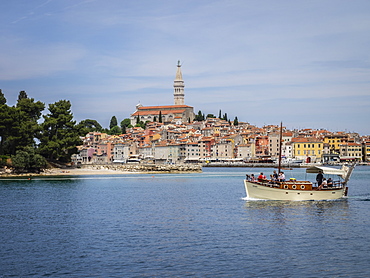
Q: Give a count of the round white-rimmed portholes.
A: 3